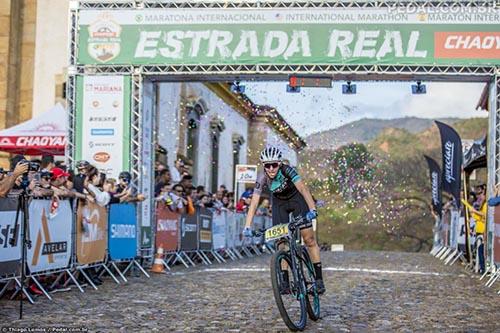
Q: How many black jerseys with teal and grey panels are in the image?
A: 1